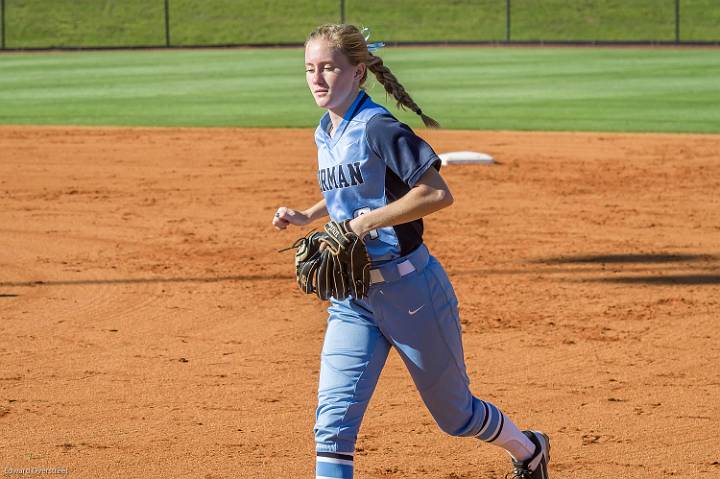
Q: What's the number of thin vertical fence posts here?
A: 5